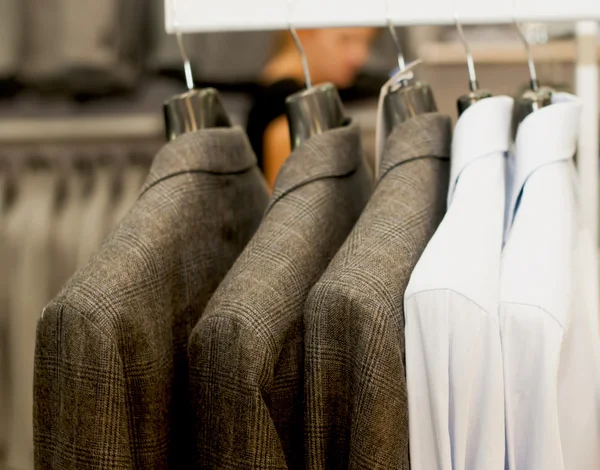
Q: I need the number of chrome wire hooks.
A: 5